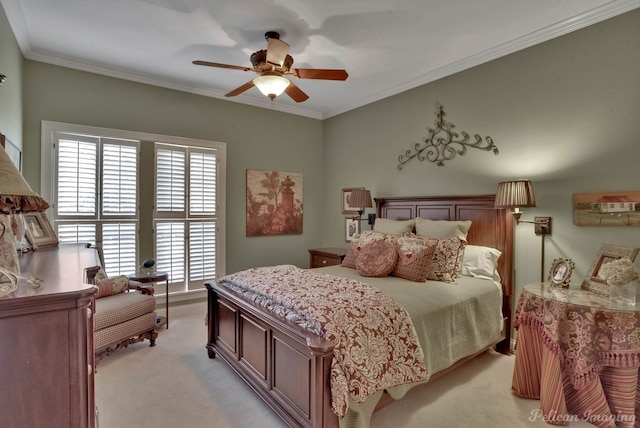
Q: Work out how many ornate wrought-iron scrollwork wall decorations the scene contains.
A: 1